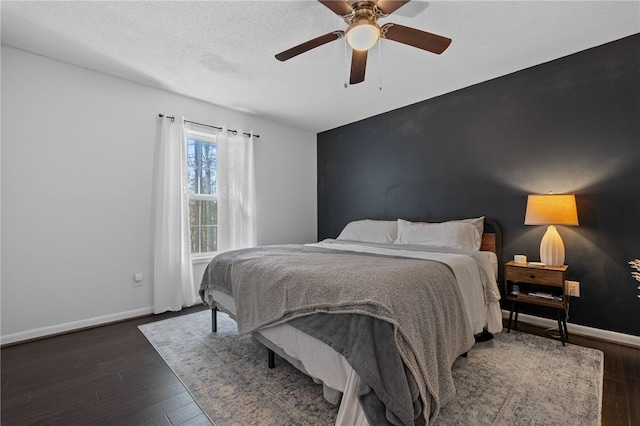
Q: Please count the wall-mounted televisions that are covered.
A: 0